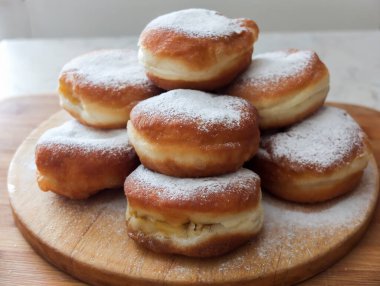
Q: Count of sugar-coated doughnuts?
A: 7